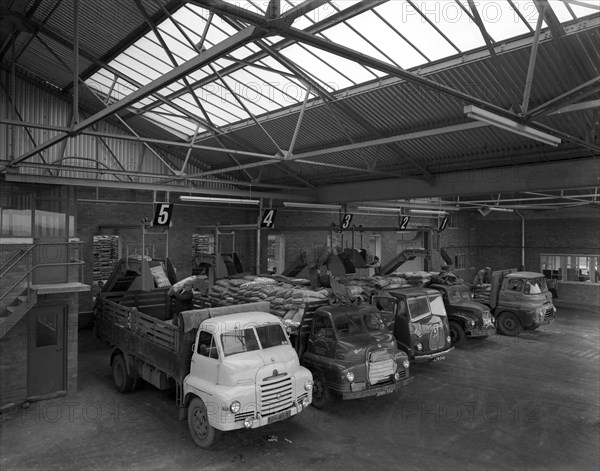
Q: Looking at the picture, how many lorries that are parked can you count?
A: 5